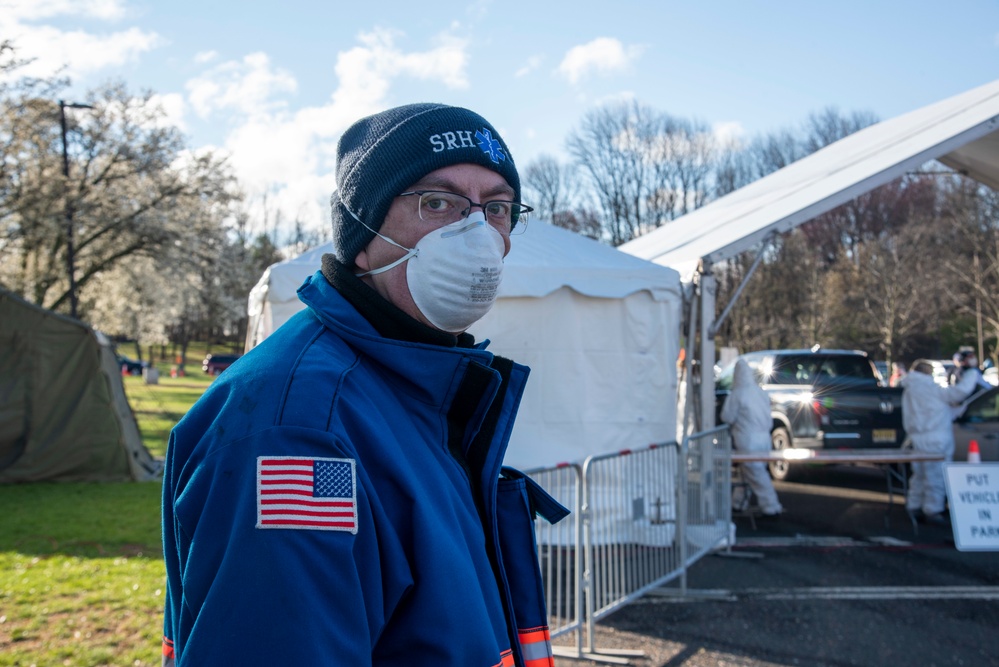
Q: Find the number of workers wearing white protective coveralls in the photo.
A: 3